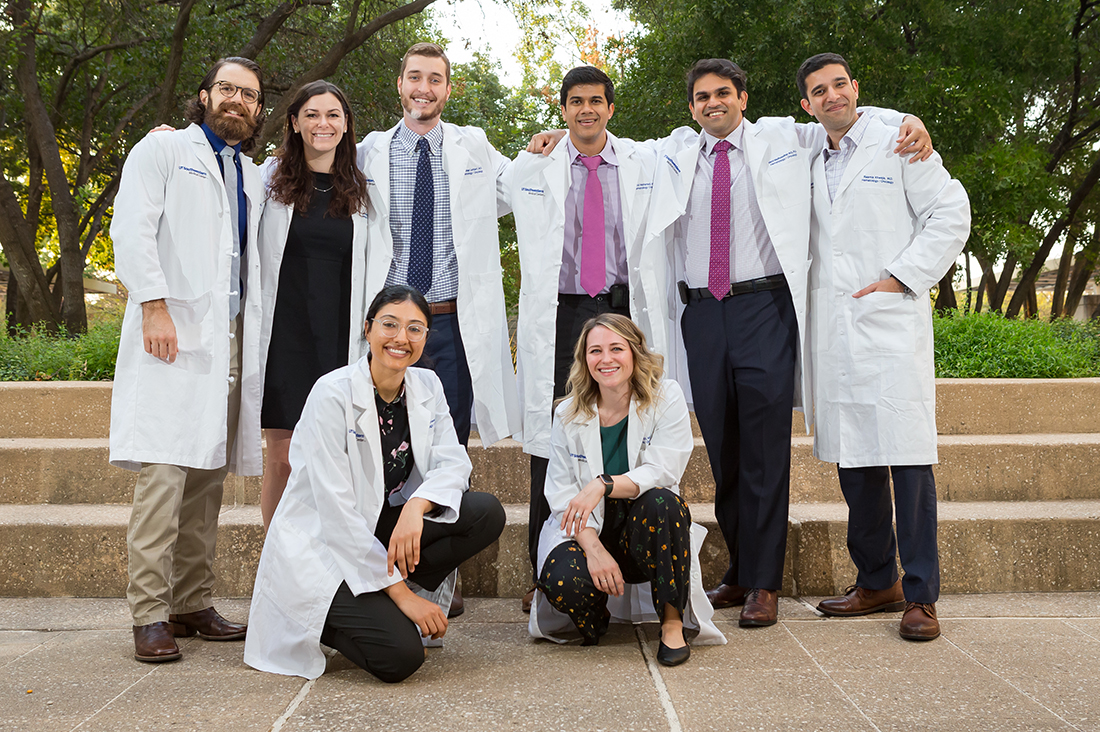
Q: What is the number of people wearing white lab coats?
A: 8